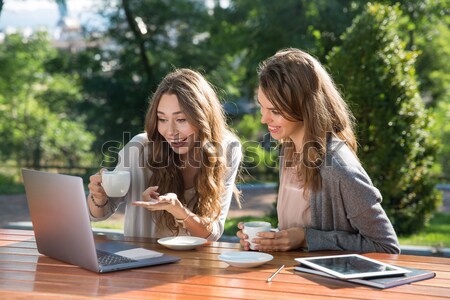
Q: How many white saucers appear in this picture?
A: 2